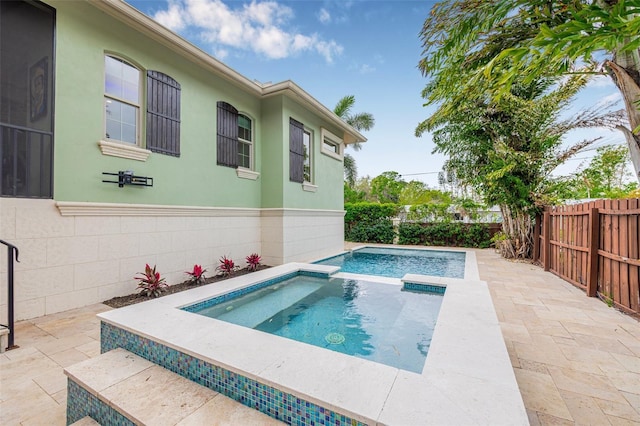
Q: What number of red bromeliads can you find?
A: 4